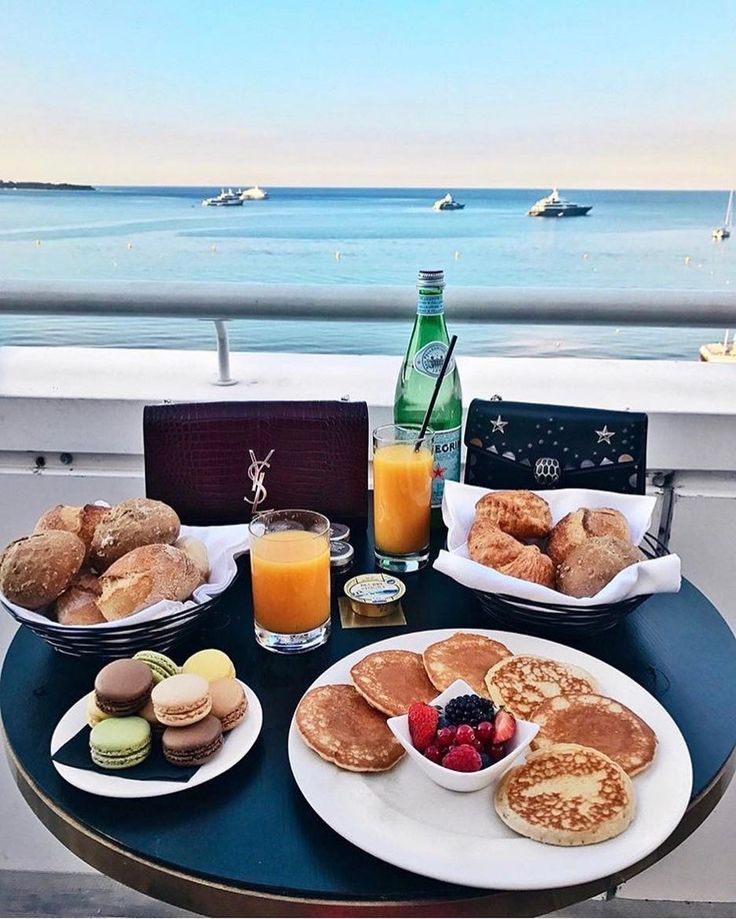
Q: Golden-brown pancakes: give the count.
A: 6